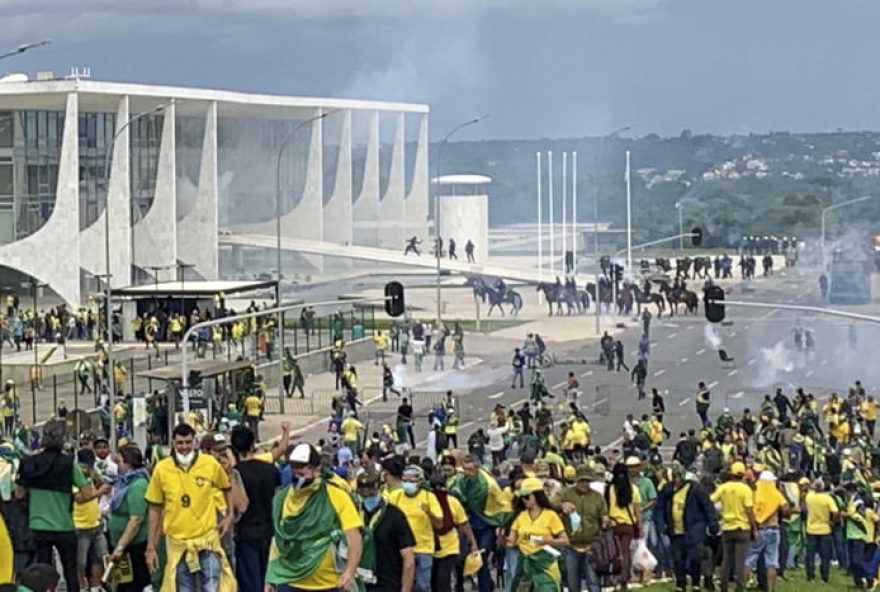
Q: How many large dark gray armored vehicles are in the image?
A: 1